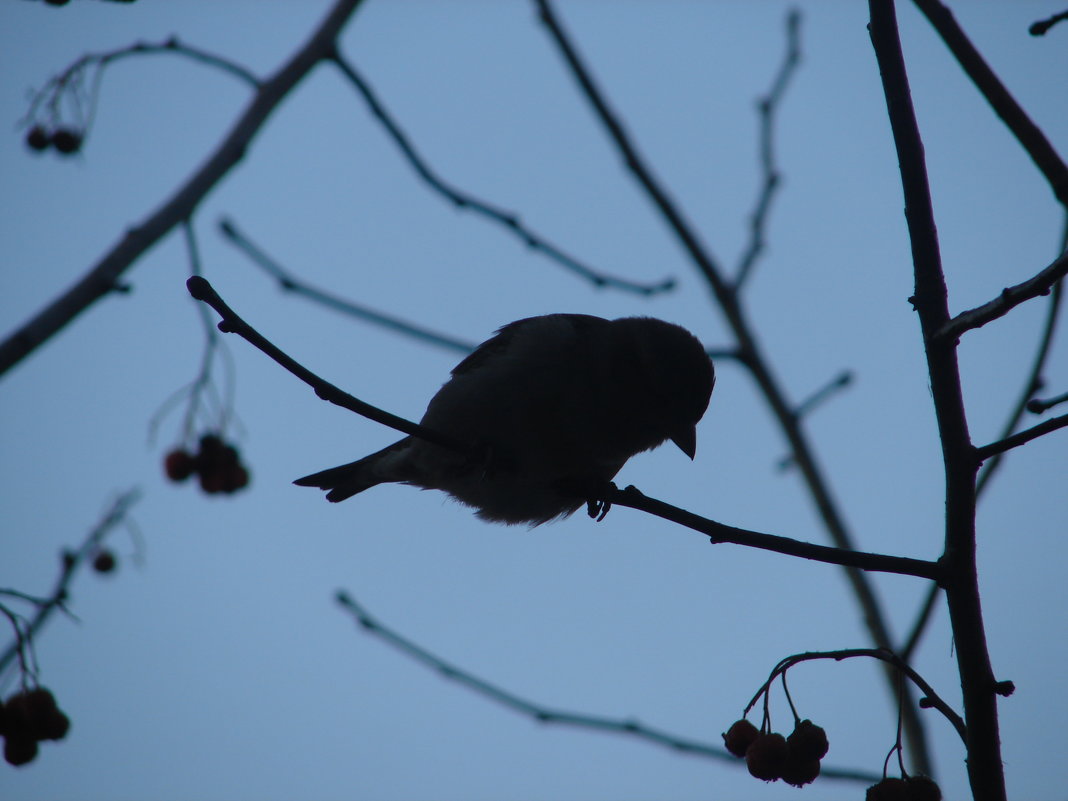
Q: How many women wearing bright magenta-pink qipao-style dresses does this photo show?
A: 0